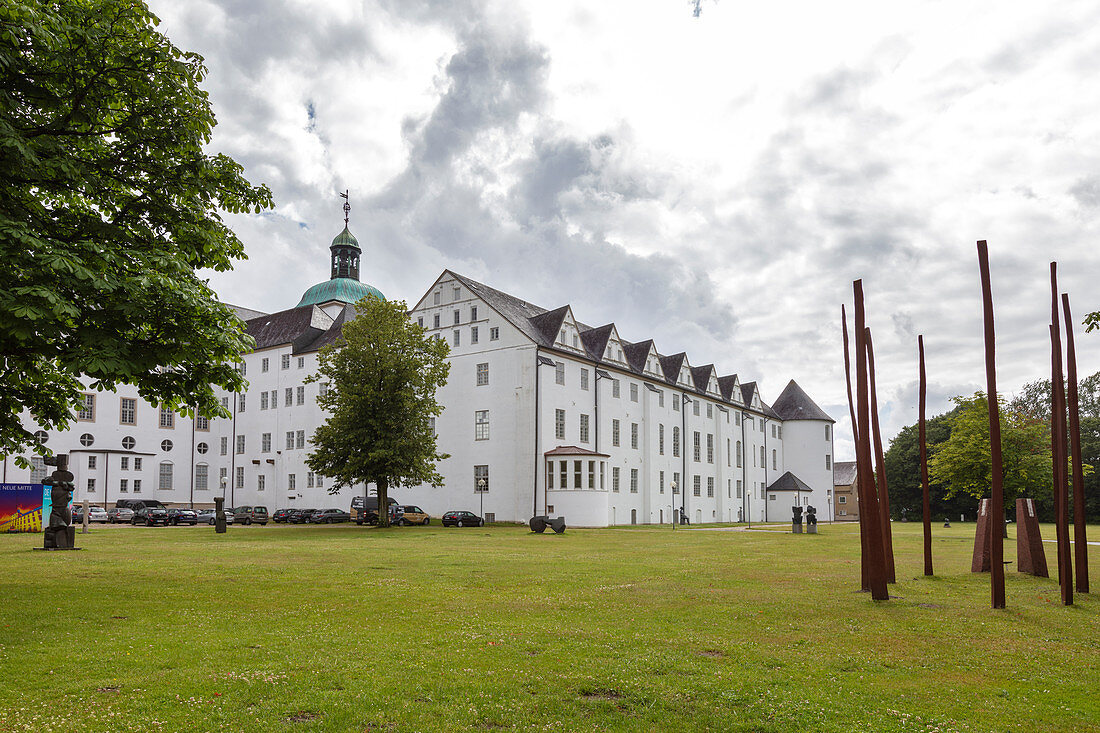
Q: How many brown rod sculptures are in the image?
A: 8